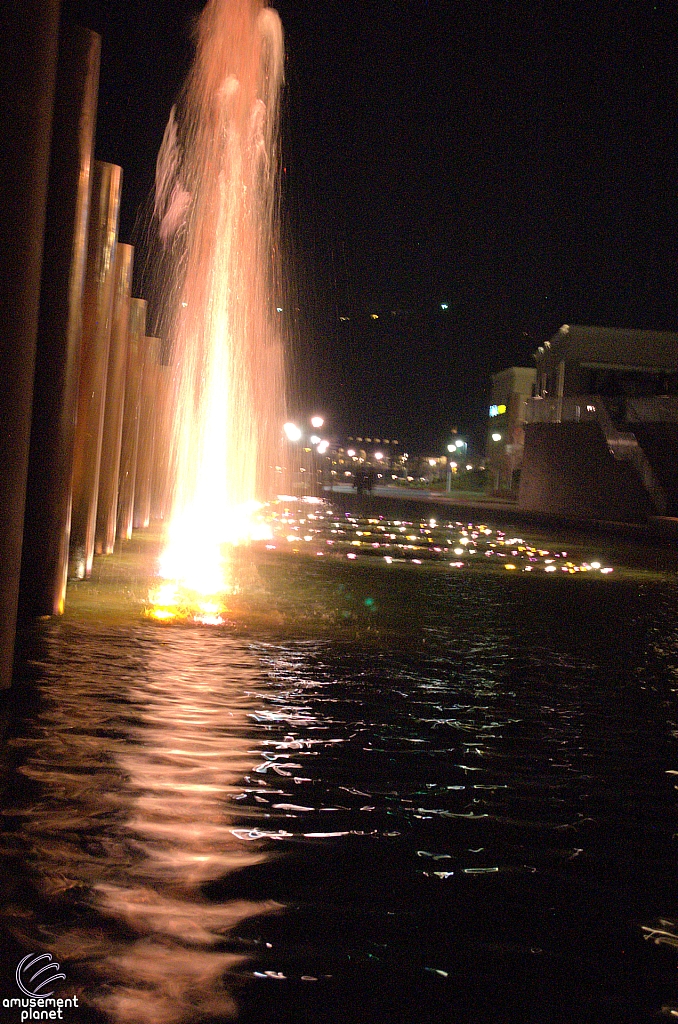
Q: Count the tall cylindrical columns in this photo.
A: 7